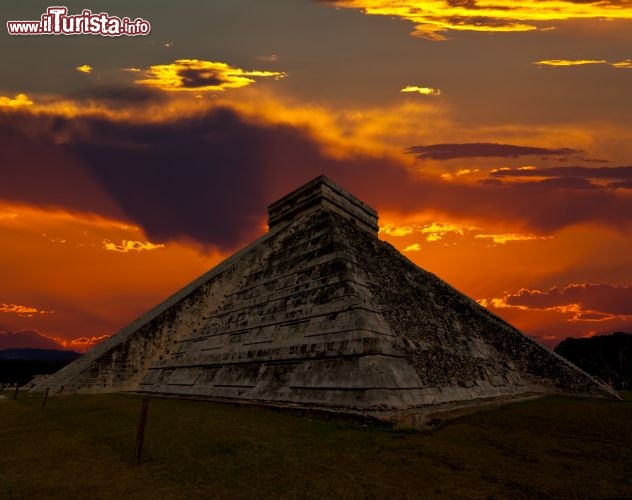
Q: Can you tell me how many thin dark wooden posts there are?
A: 3